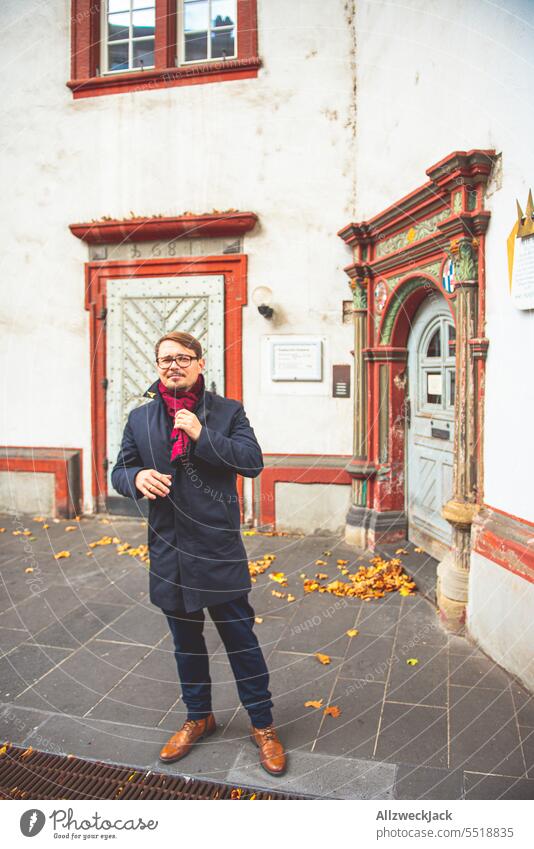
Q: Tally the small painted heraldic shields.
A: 2